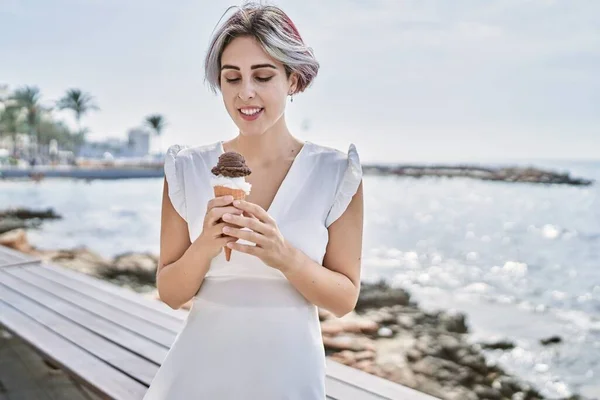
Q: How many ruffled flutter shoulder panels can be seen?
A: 2